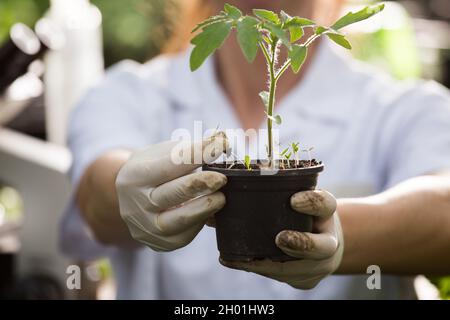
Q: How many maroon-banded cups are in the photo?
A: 0